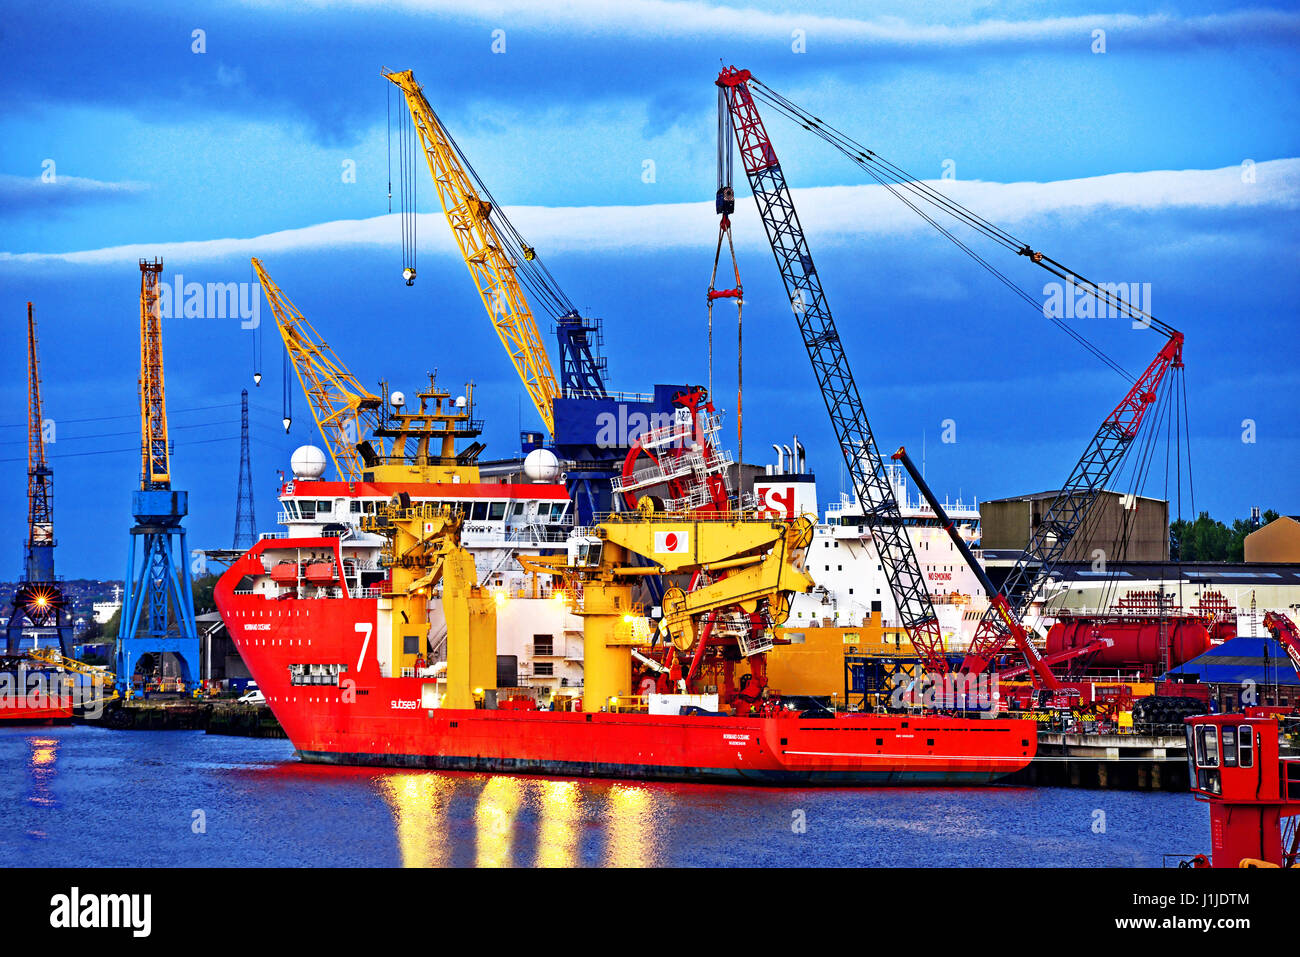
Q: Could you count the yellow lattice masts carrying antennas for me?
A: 1